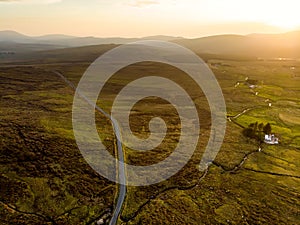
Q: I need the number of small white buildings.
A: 1